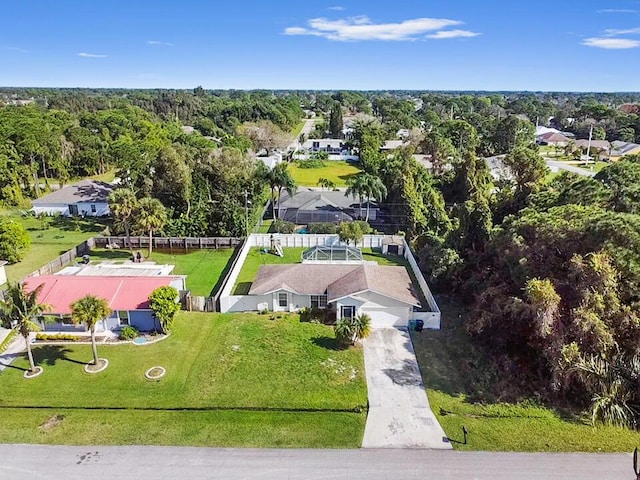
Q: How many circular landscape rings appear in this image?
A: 3